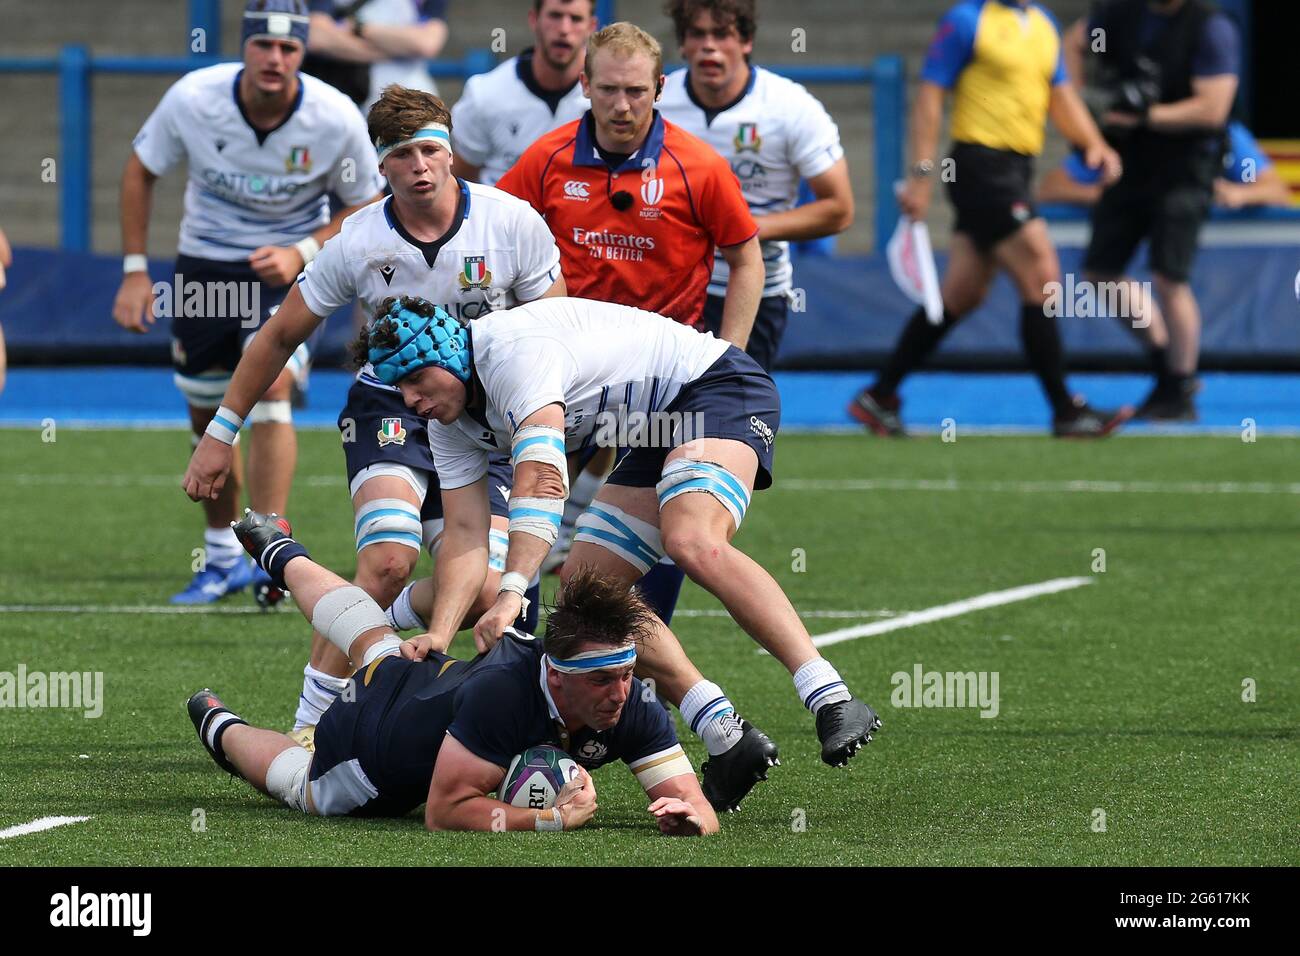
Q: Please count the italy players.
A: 5